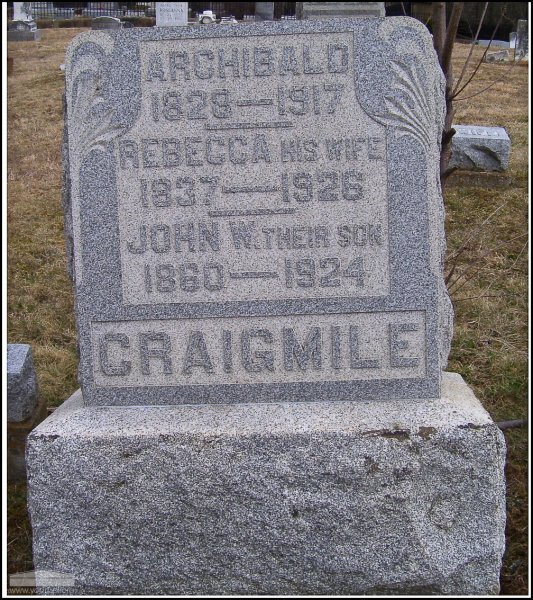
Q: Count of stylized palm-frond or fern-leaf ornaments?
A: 2